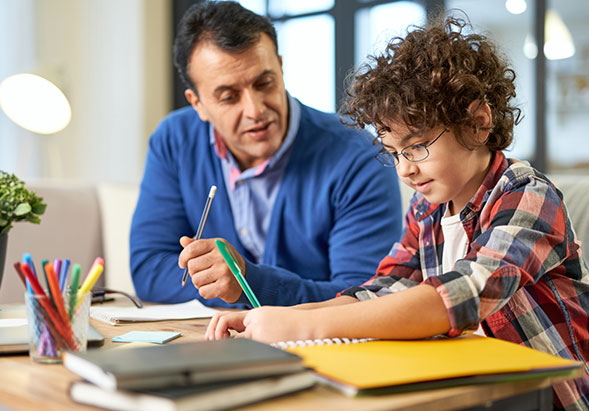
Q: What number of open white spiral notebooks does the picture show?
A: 1